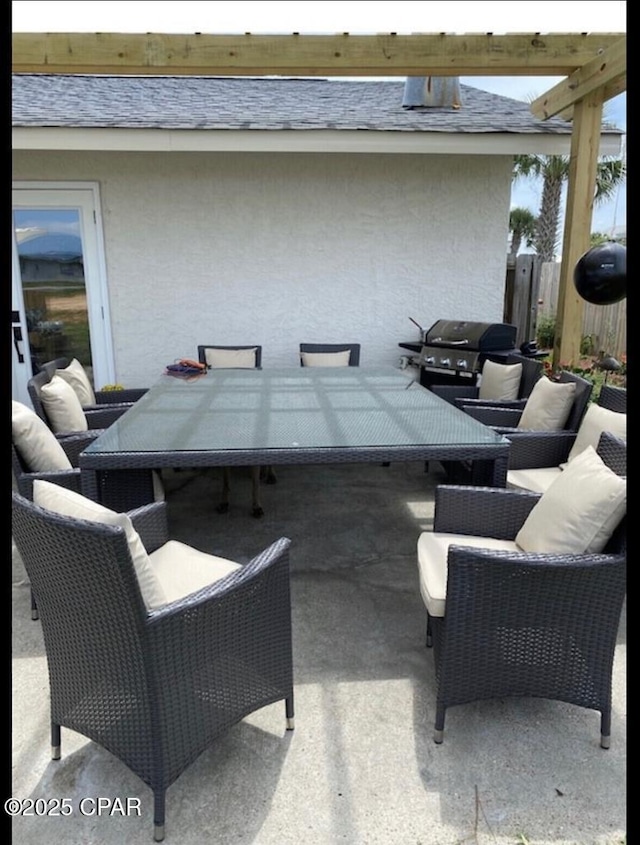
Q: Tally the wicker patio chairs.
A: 10